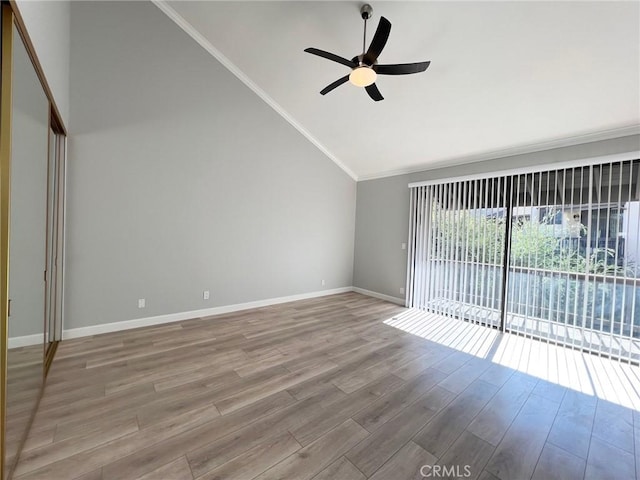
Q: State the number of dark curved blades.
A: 5